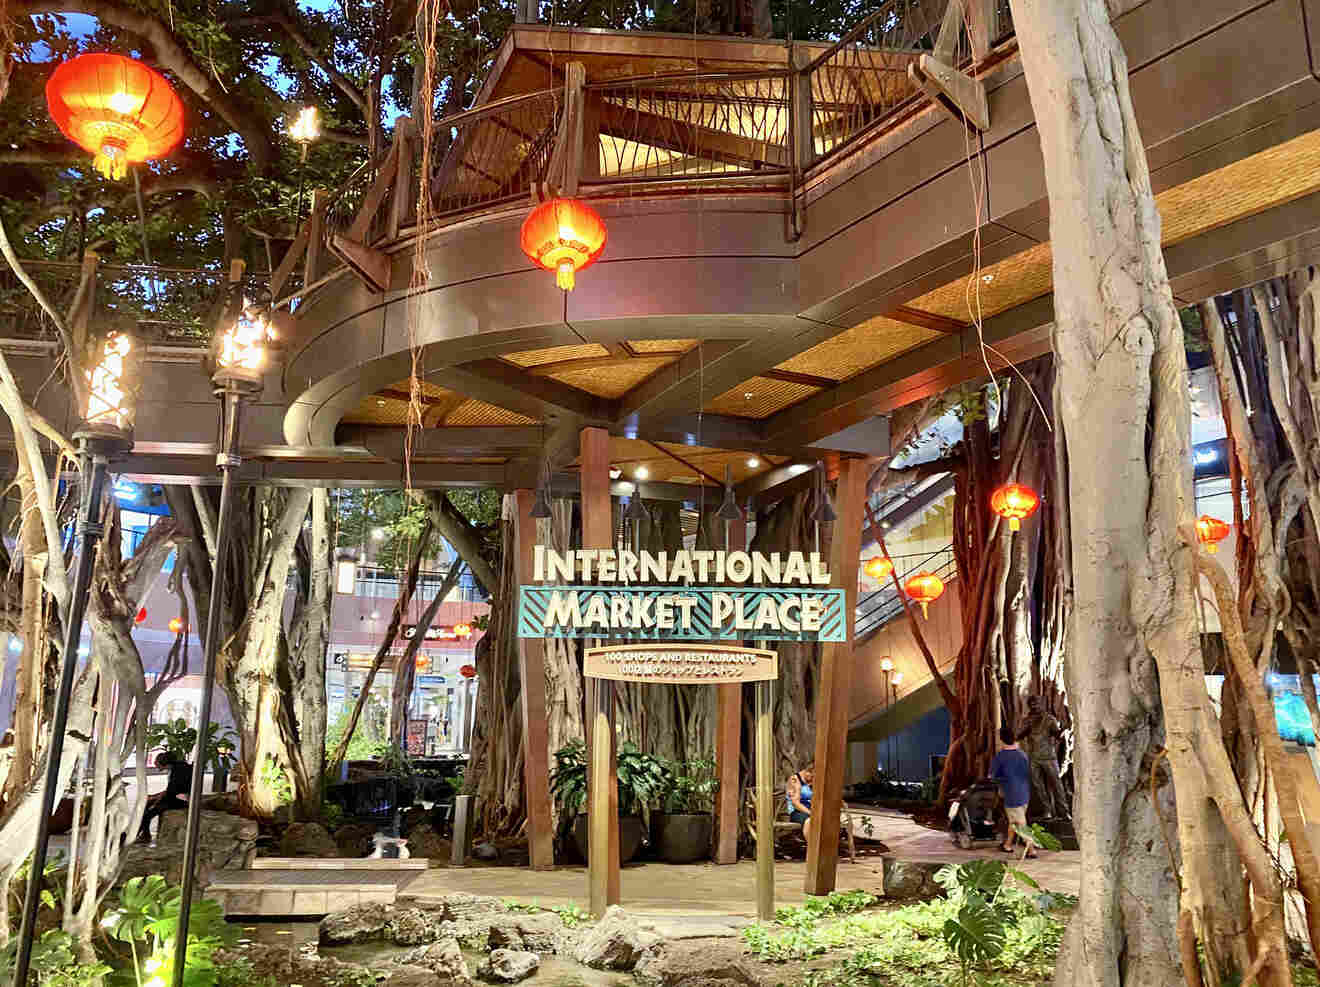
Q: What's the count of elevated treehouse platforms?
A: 1